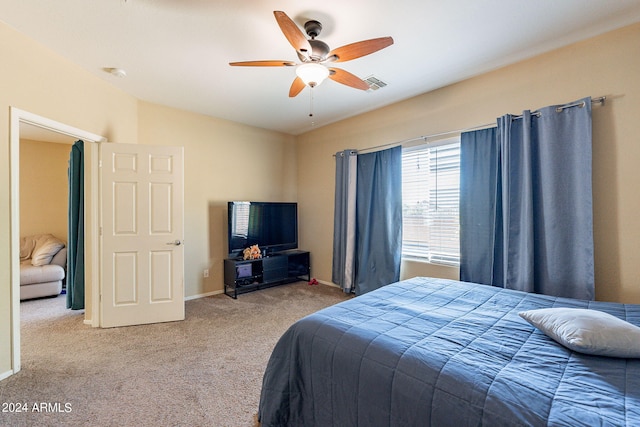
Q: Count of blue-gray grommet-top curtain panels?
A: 2